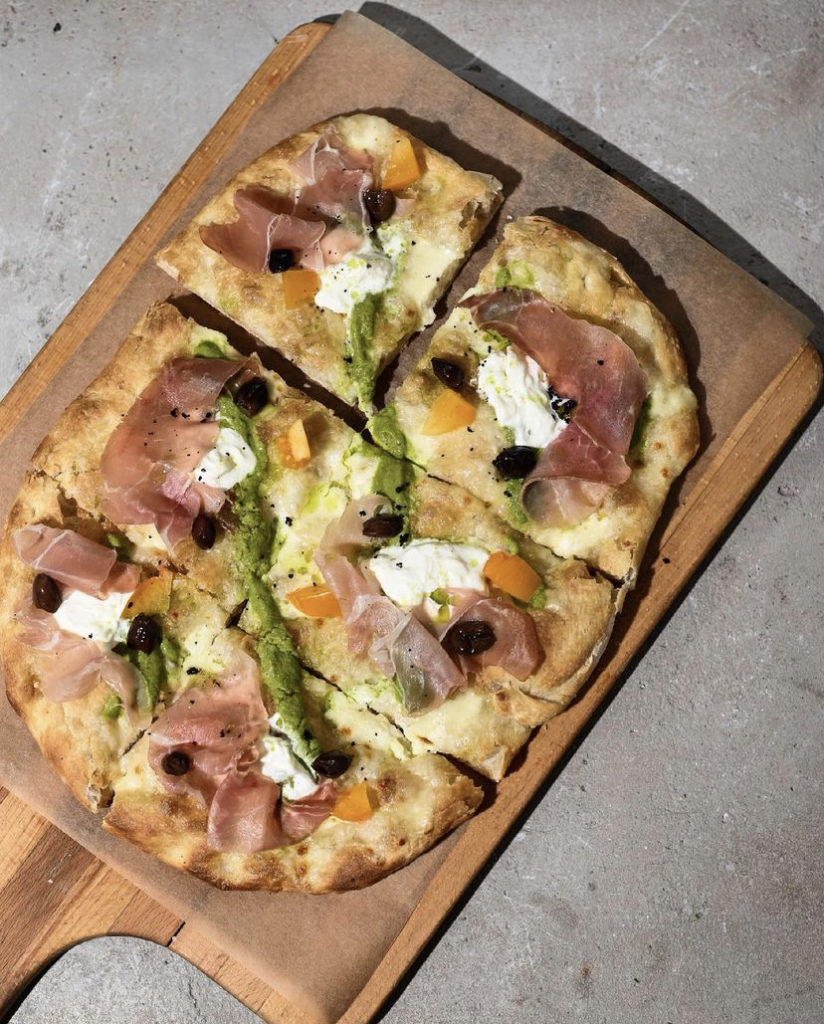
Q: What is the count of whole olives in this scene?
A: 12